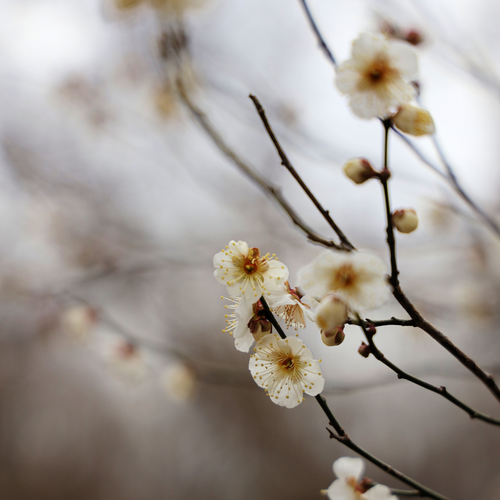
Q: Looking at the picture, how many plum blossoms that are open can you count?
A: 7